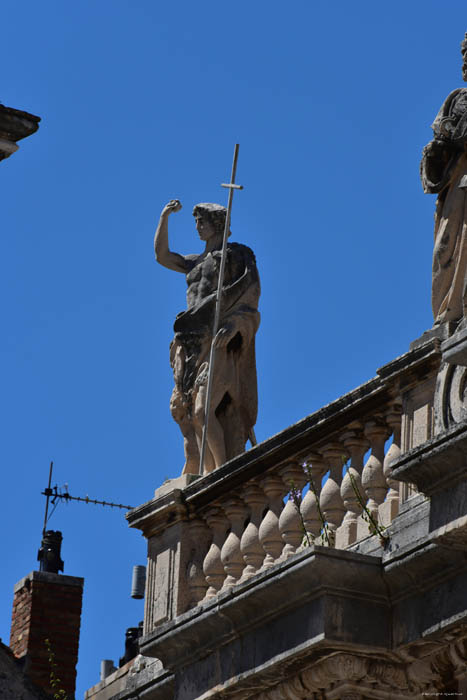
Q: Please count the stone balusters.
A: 11